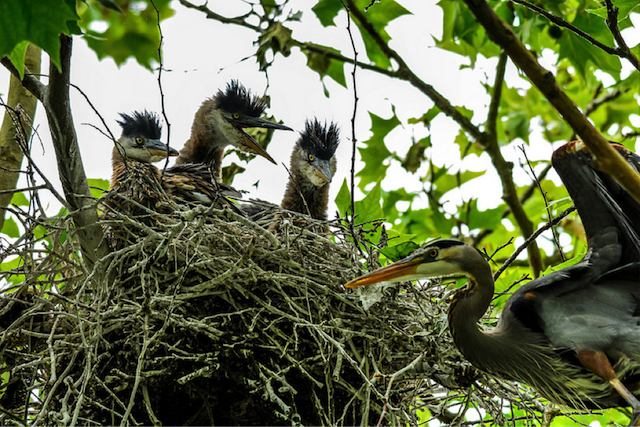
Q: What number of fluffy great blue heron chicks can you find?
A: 3